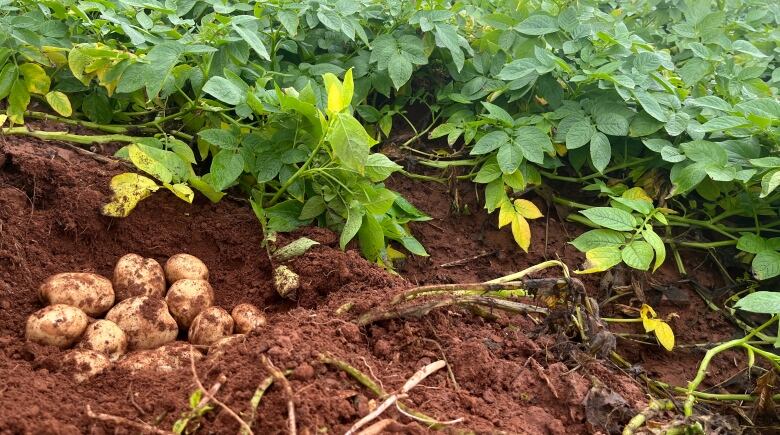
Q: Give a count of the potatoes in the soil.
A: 12